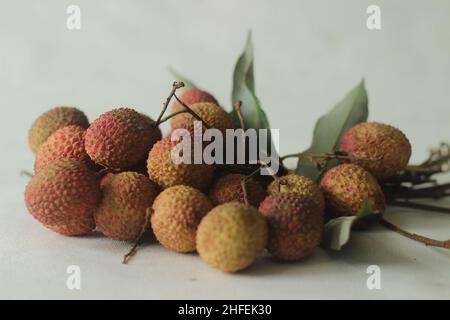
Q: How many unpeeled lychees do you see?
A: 15